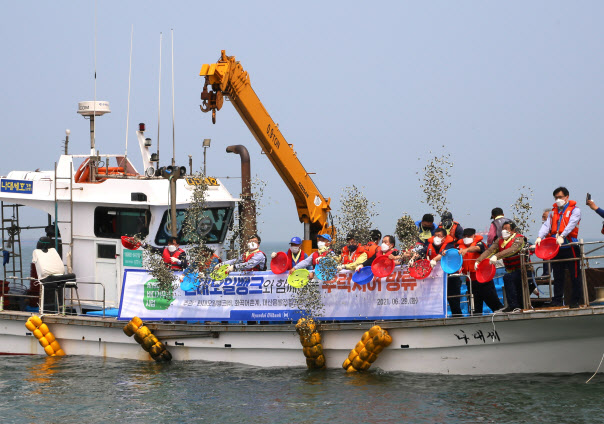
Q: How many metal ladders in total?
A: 2